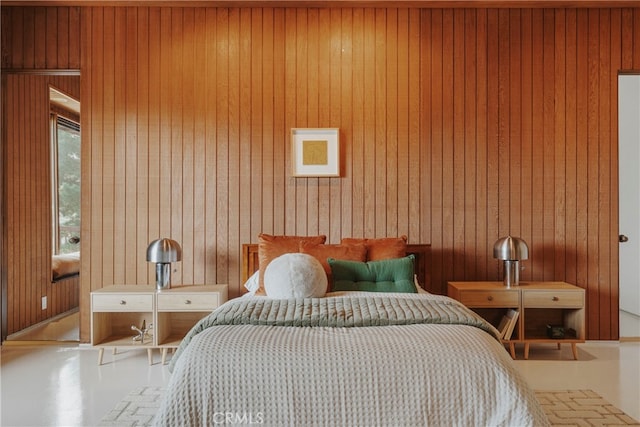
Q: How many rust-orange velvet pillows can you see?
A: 3